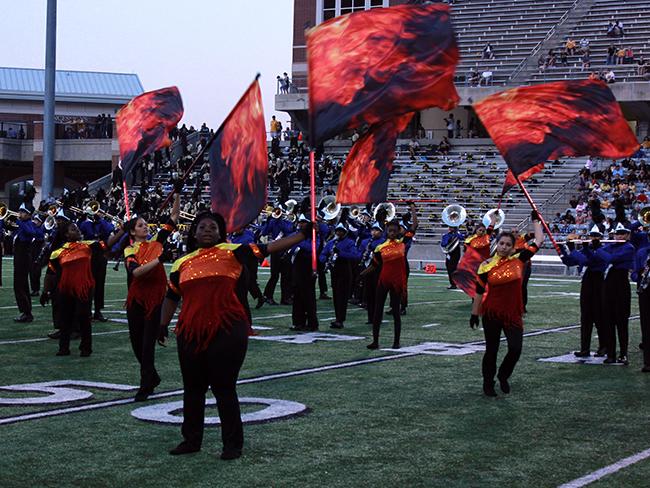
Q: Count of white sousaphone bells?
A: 4